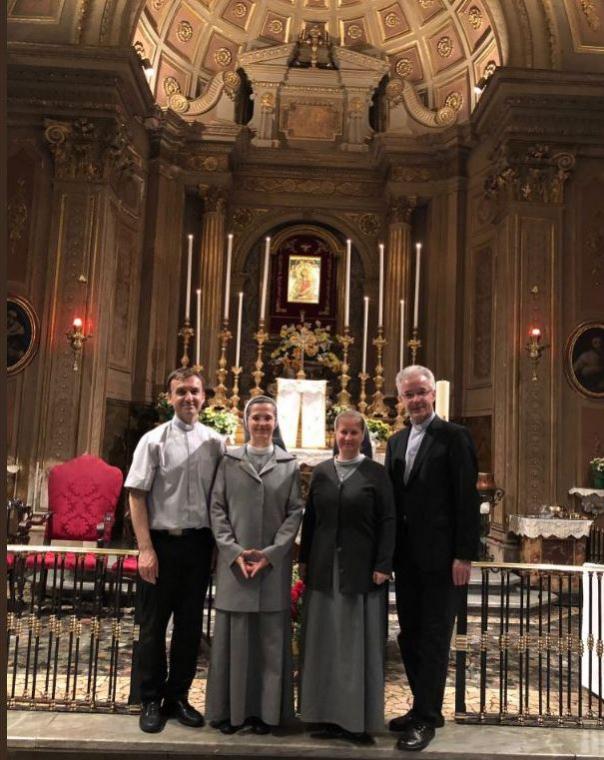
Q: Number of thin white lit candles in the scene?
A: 10